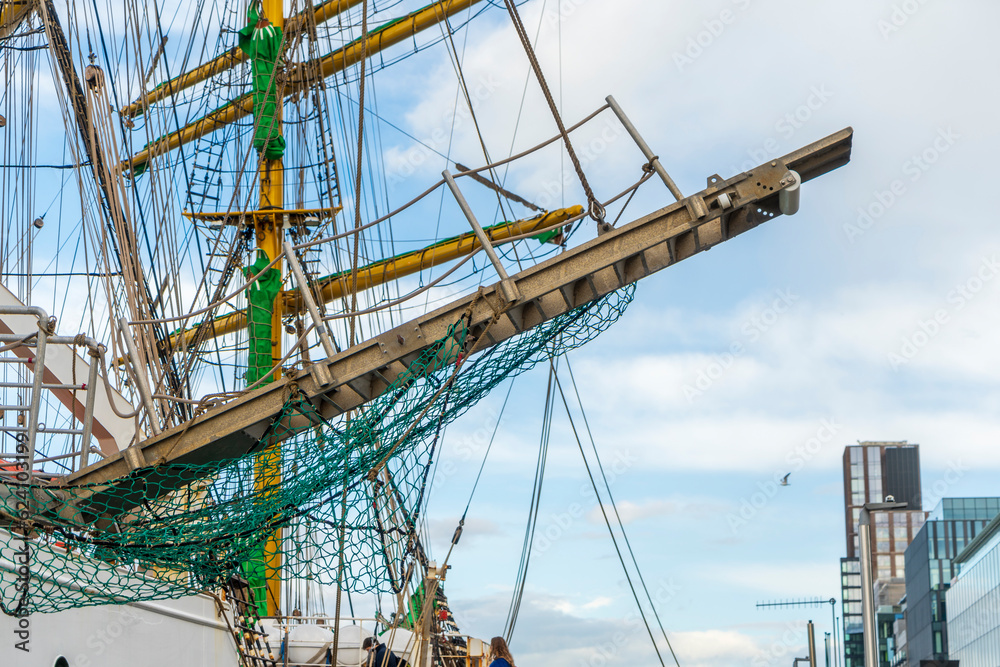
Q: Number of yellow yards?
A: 3